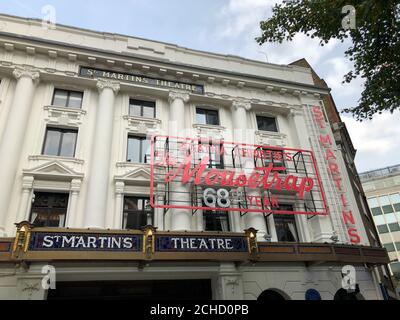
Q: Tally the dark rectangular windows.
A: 12